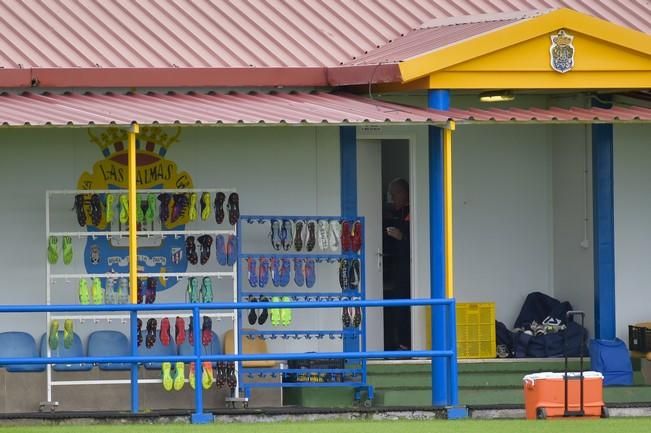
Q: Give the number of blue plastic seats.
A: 5